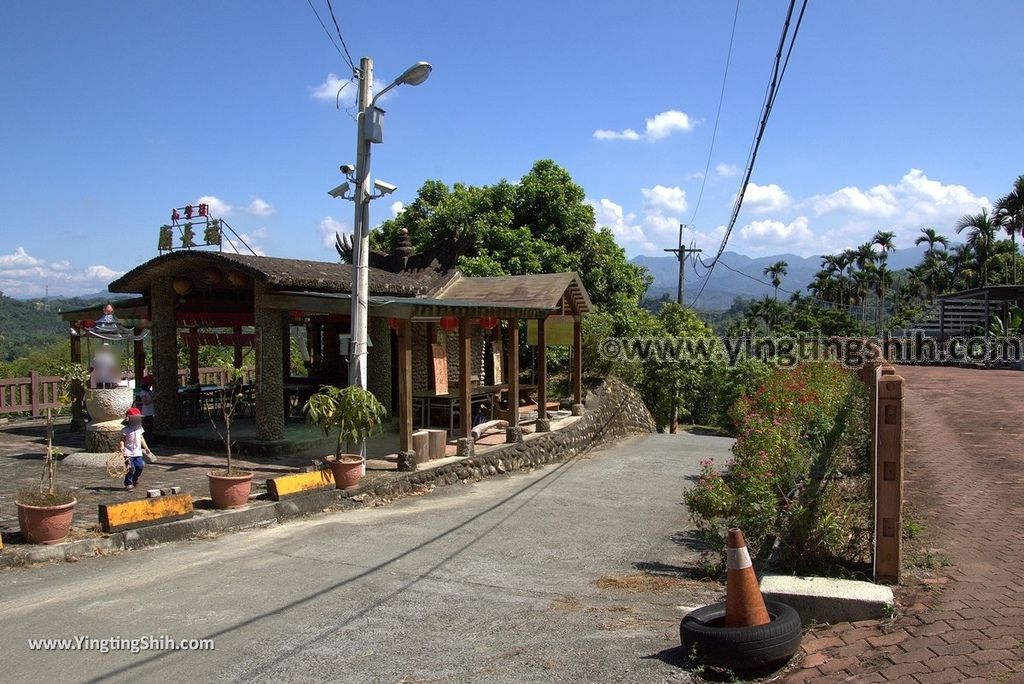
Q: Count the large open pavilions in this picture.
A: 1